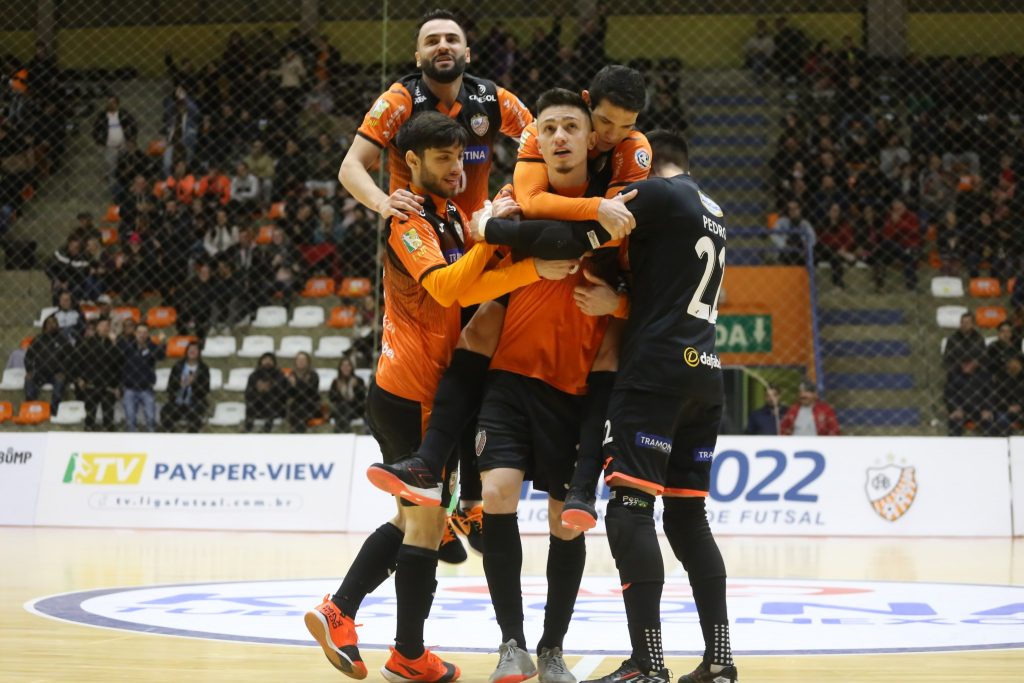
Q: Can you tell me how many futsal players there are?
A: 5